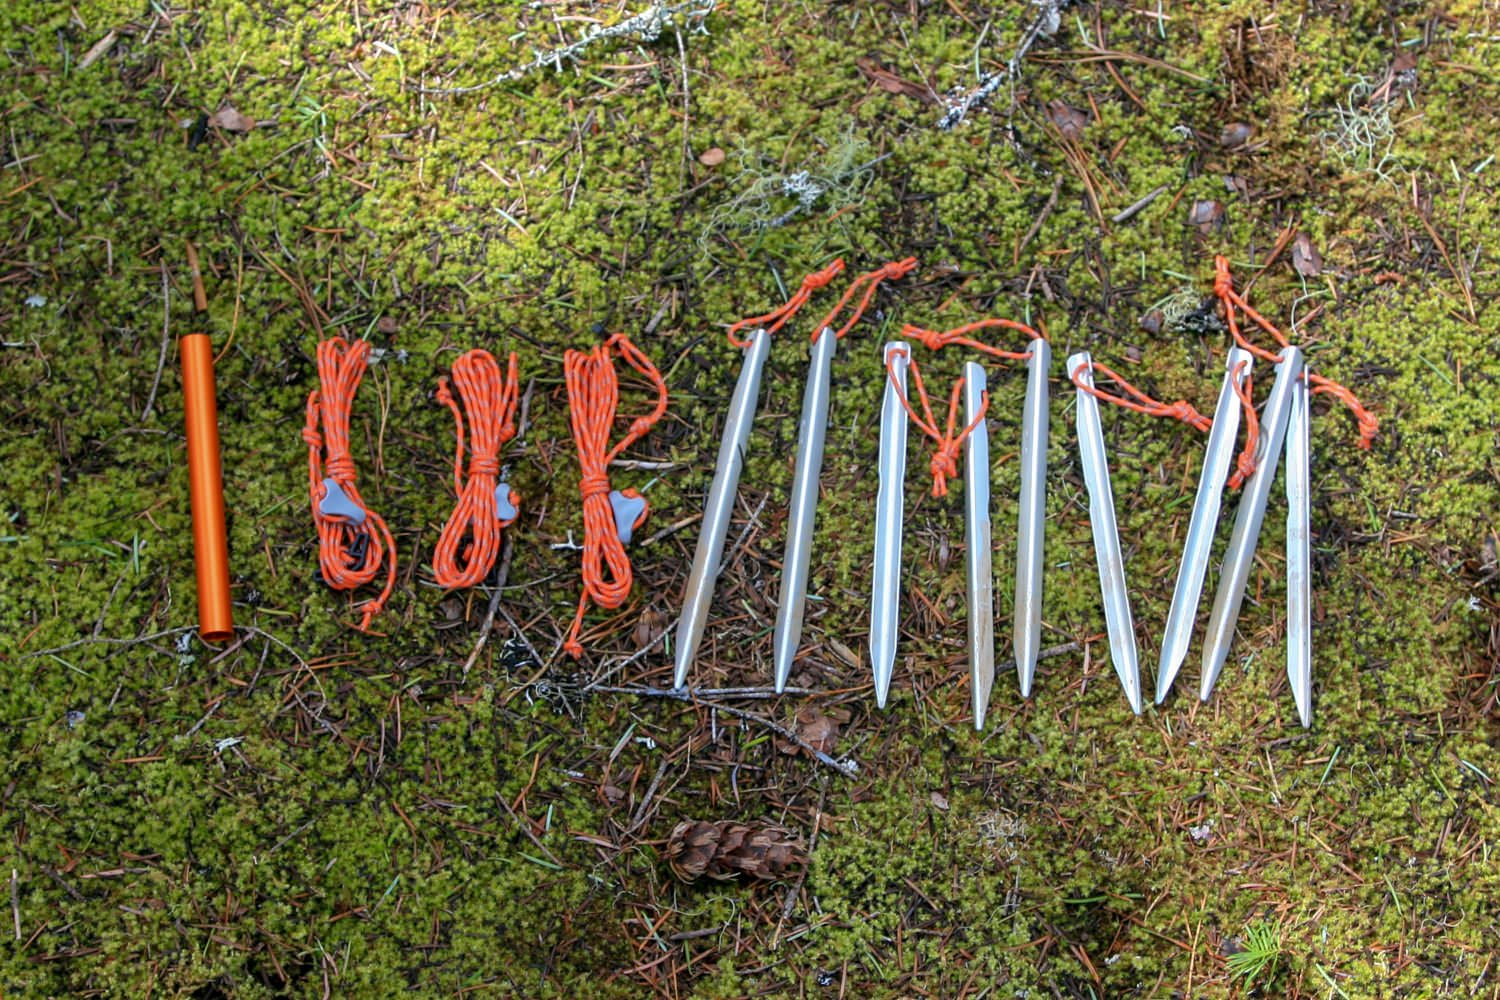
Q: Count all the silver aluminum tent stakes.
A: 9